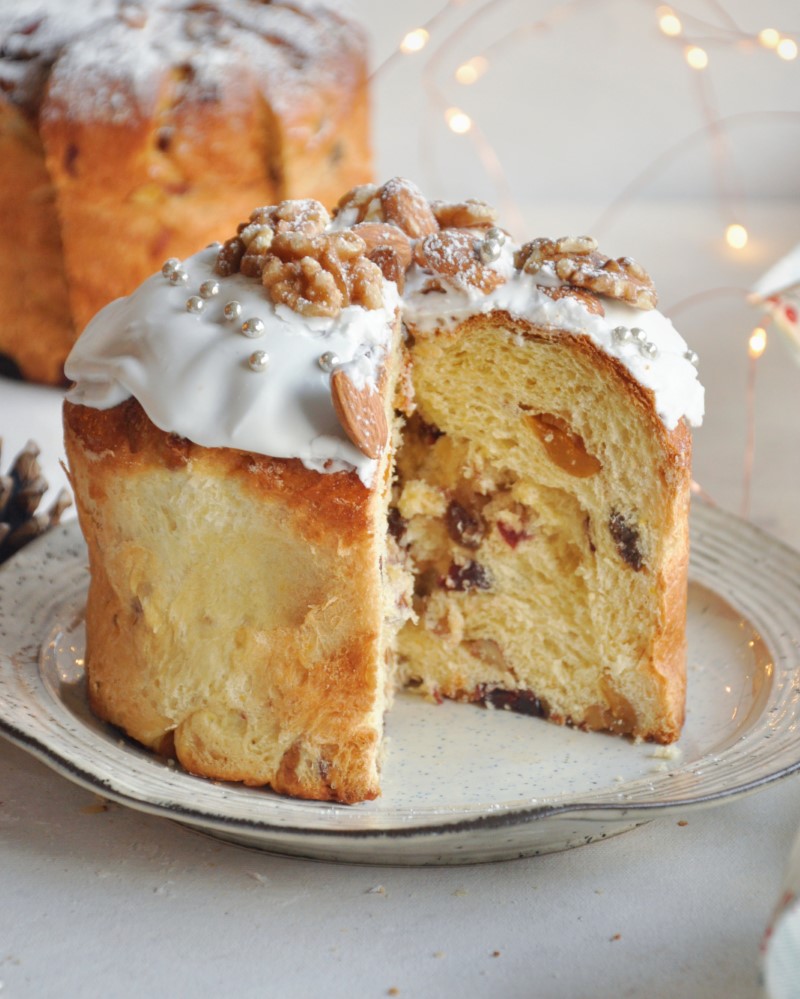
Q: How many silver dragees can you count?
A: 15